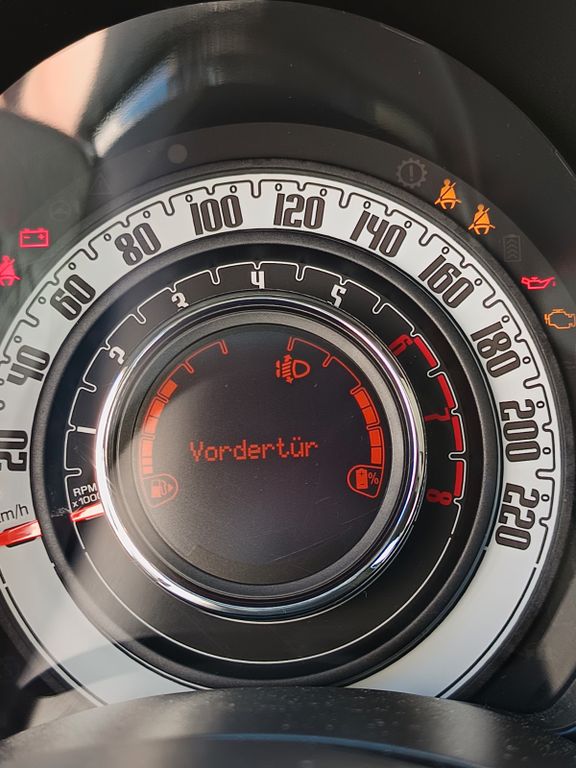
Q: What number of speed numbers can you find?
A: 11